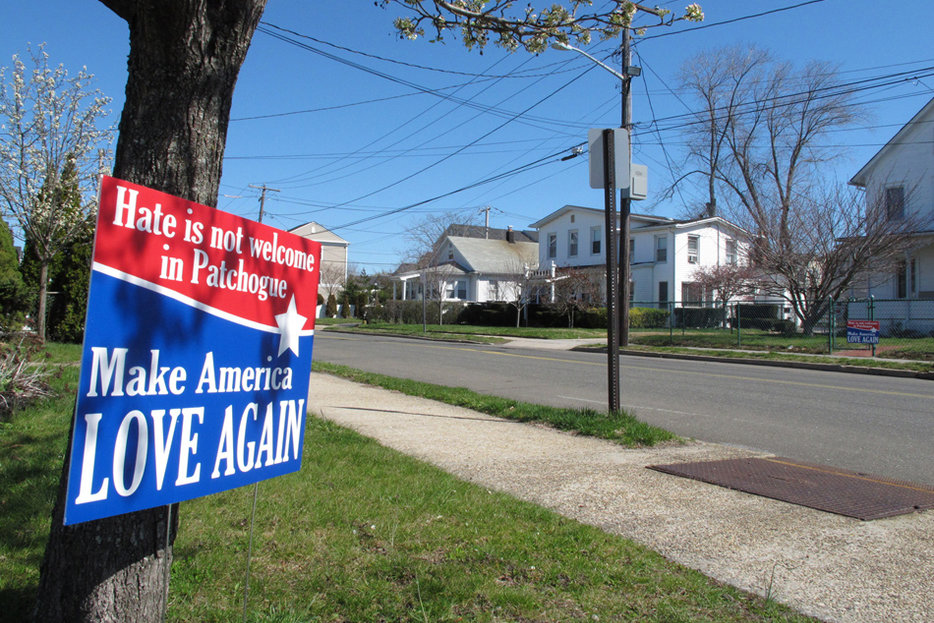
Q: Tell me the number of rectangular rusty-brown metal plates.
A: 1